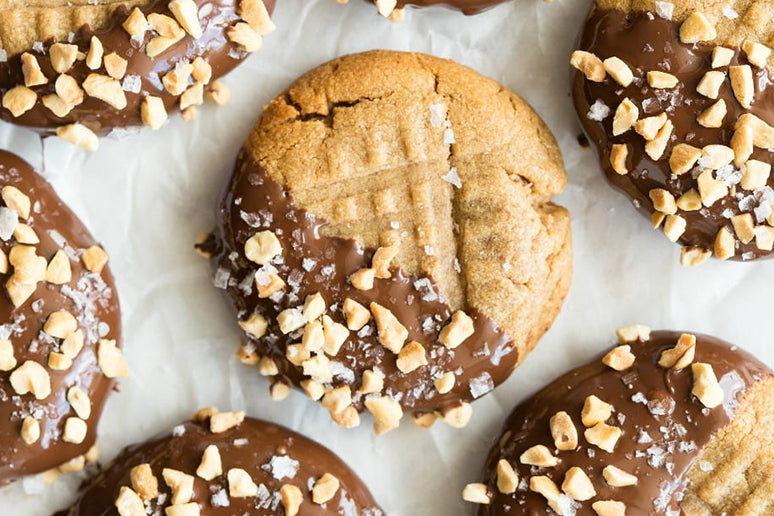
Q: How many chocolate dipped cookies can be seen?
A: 7